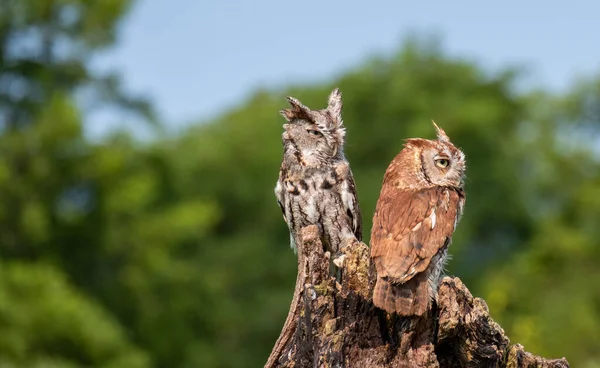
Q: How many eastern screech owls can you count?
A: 2